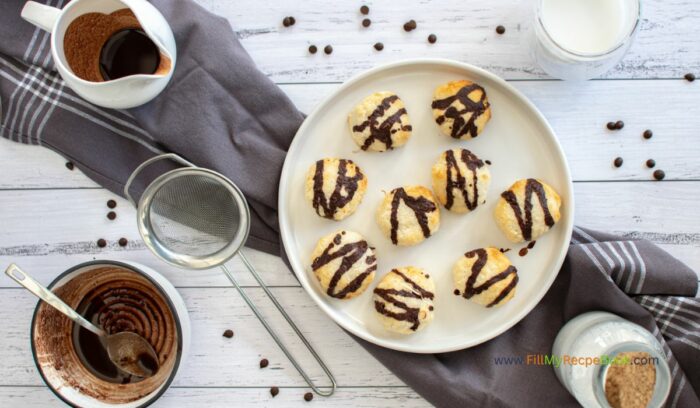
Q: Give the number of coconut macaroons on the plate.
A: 9